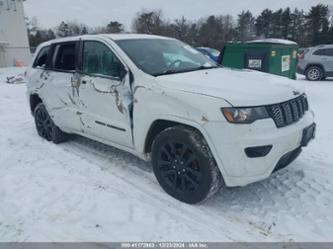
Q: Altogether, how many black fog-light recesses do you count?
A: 1